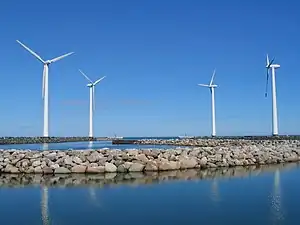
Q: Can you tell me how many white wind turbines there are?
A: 4